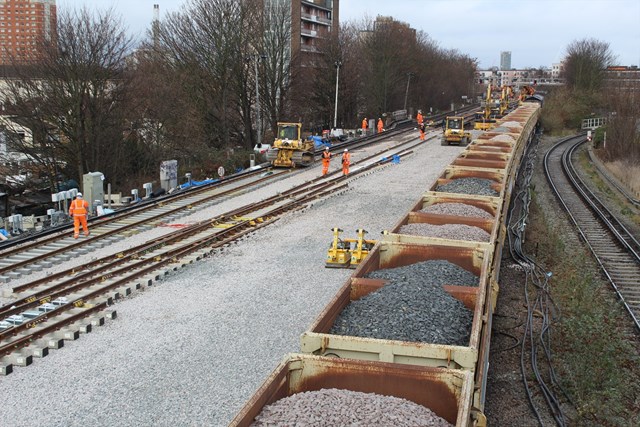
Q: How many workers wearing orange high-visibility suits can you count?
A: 7